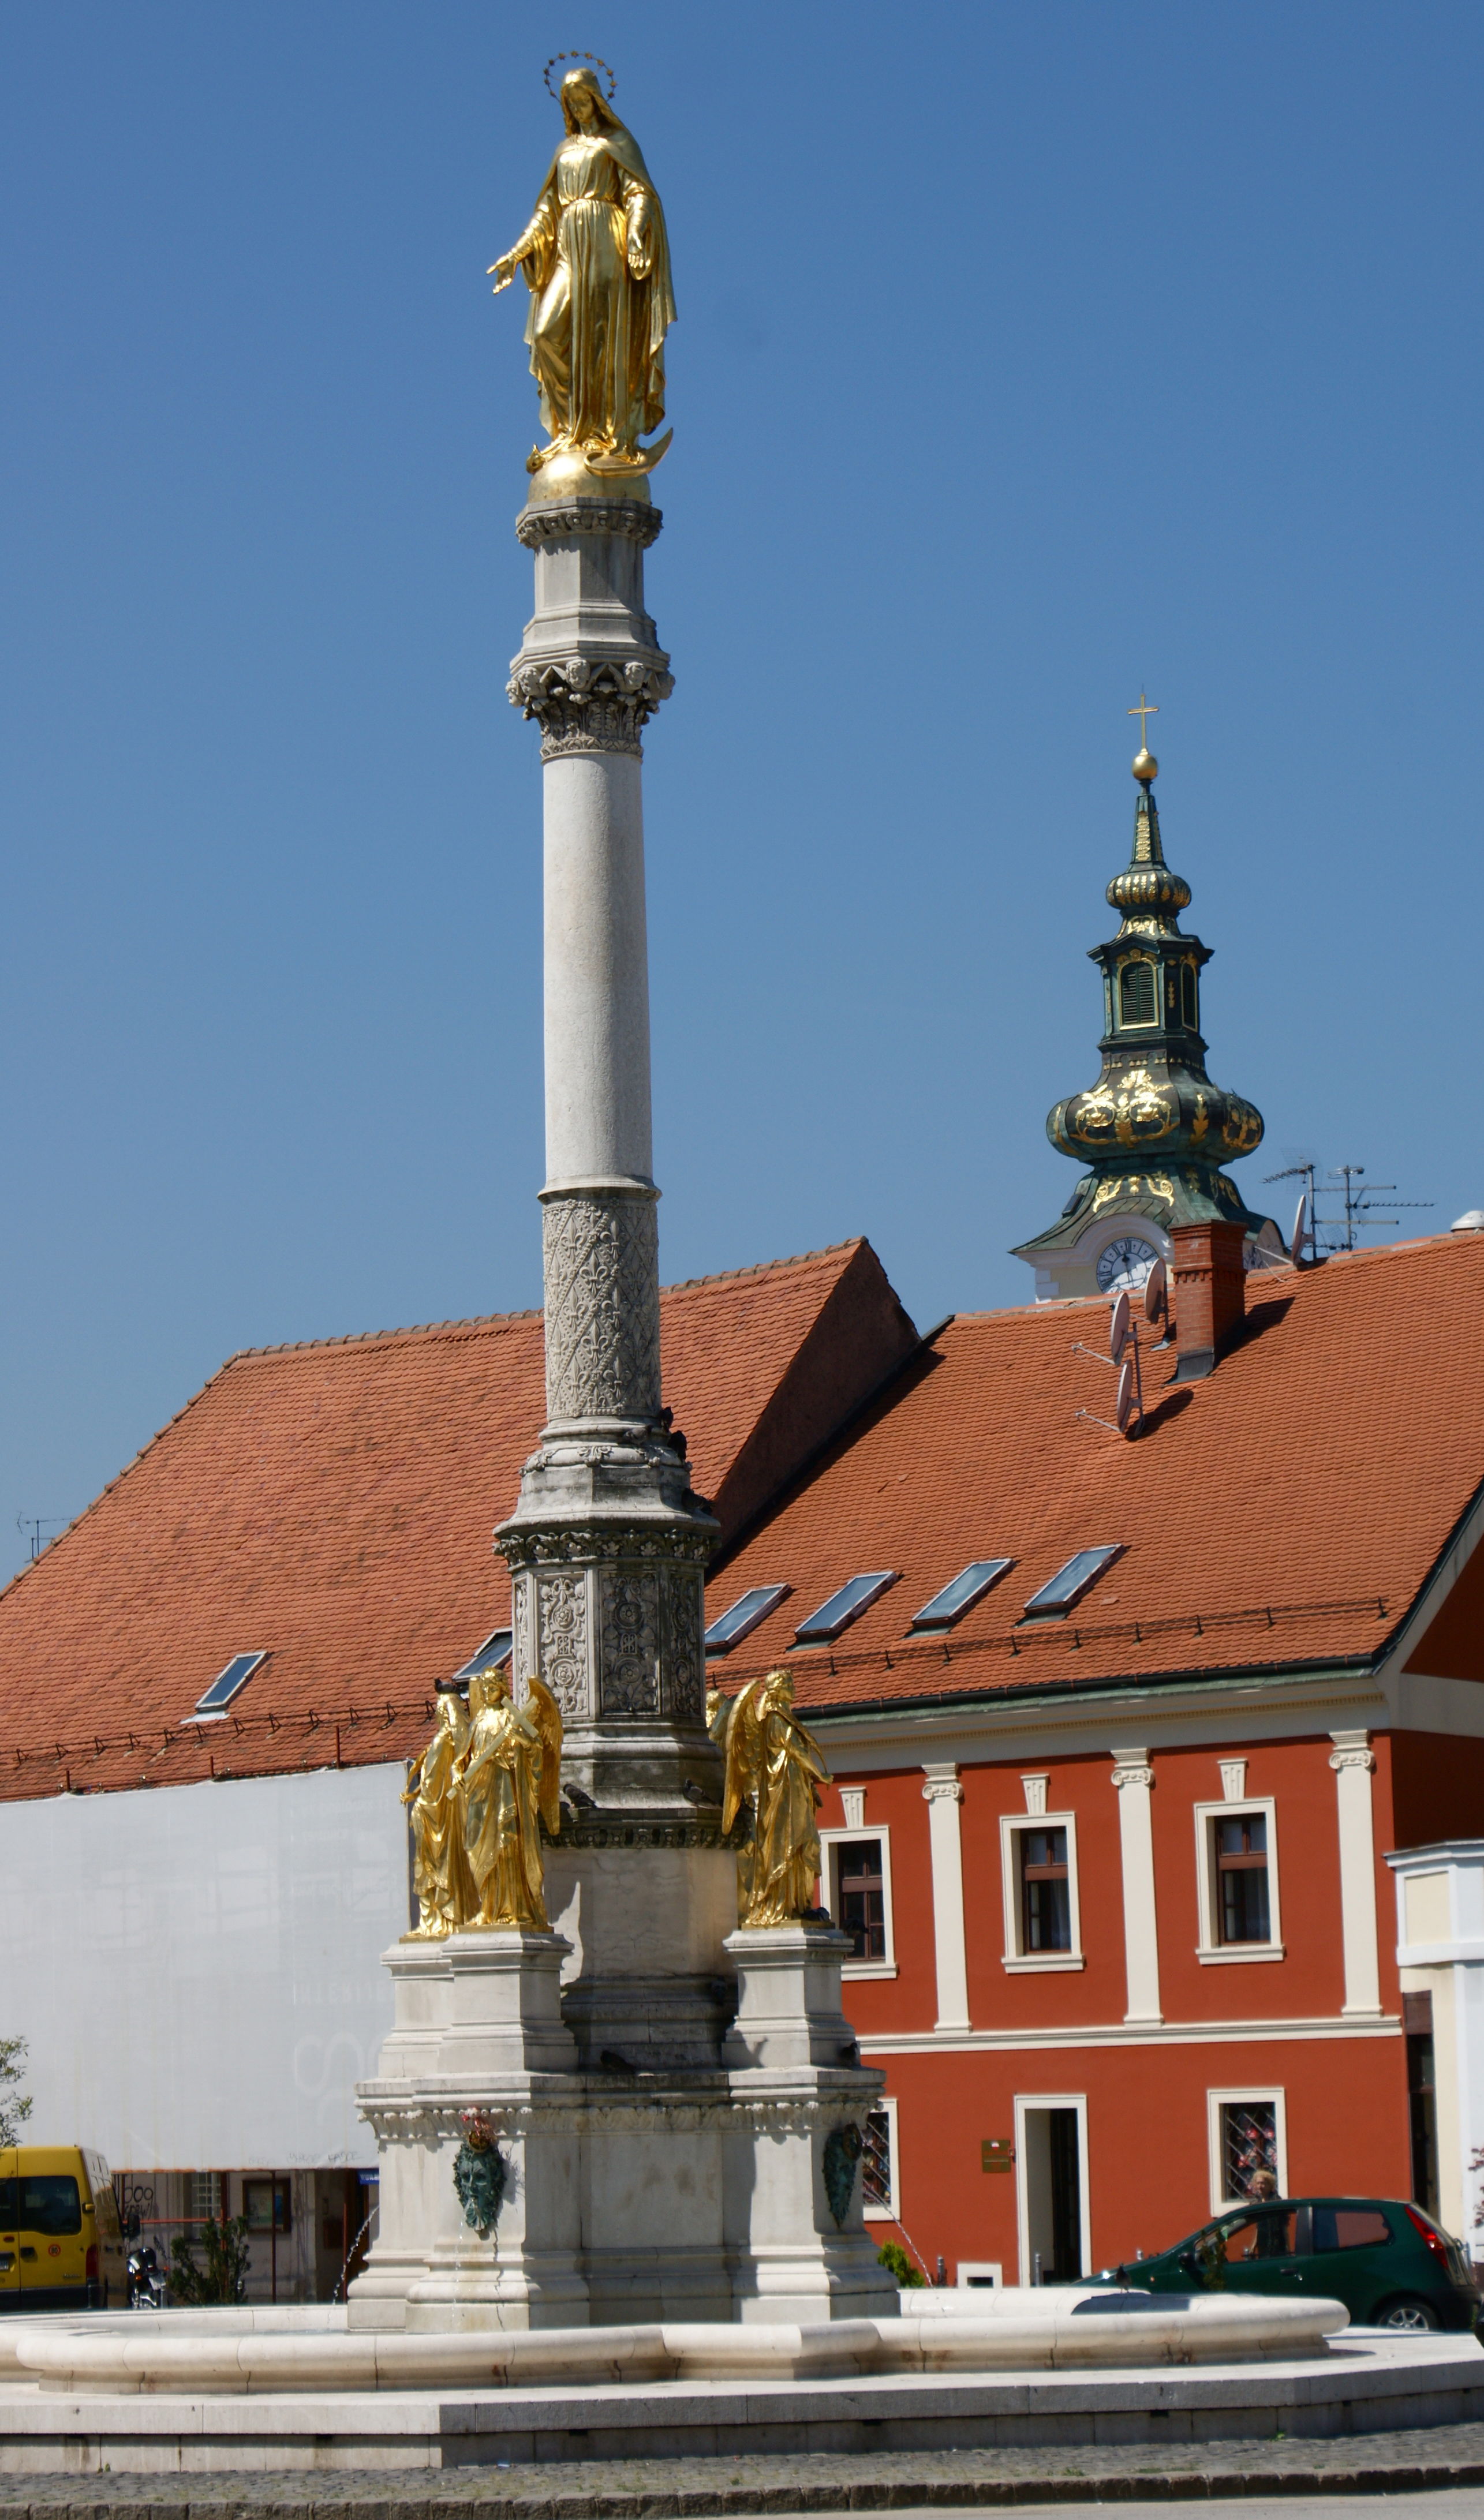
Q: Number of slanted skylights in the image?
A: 6